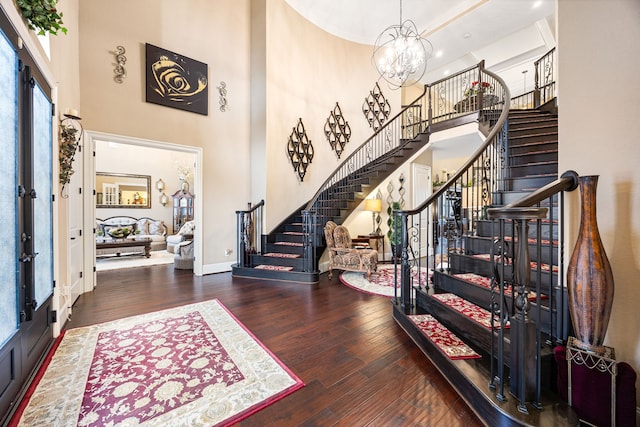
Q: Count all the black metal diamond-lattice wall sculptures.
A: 3